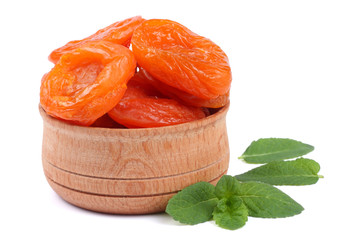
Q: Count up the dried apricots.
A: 5